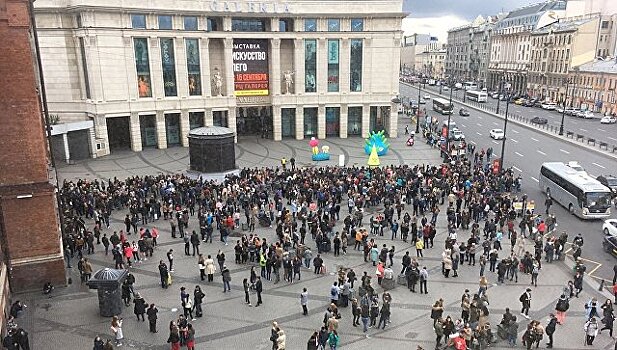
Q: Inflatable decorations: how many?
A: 3